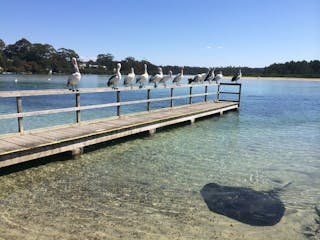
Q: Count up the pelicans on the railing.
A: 11